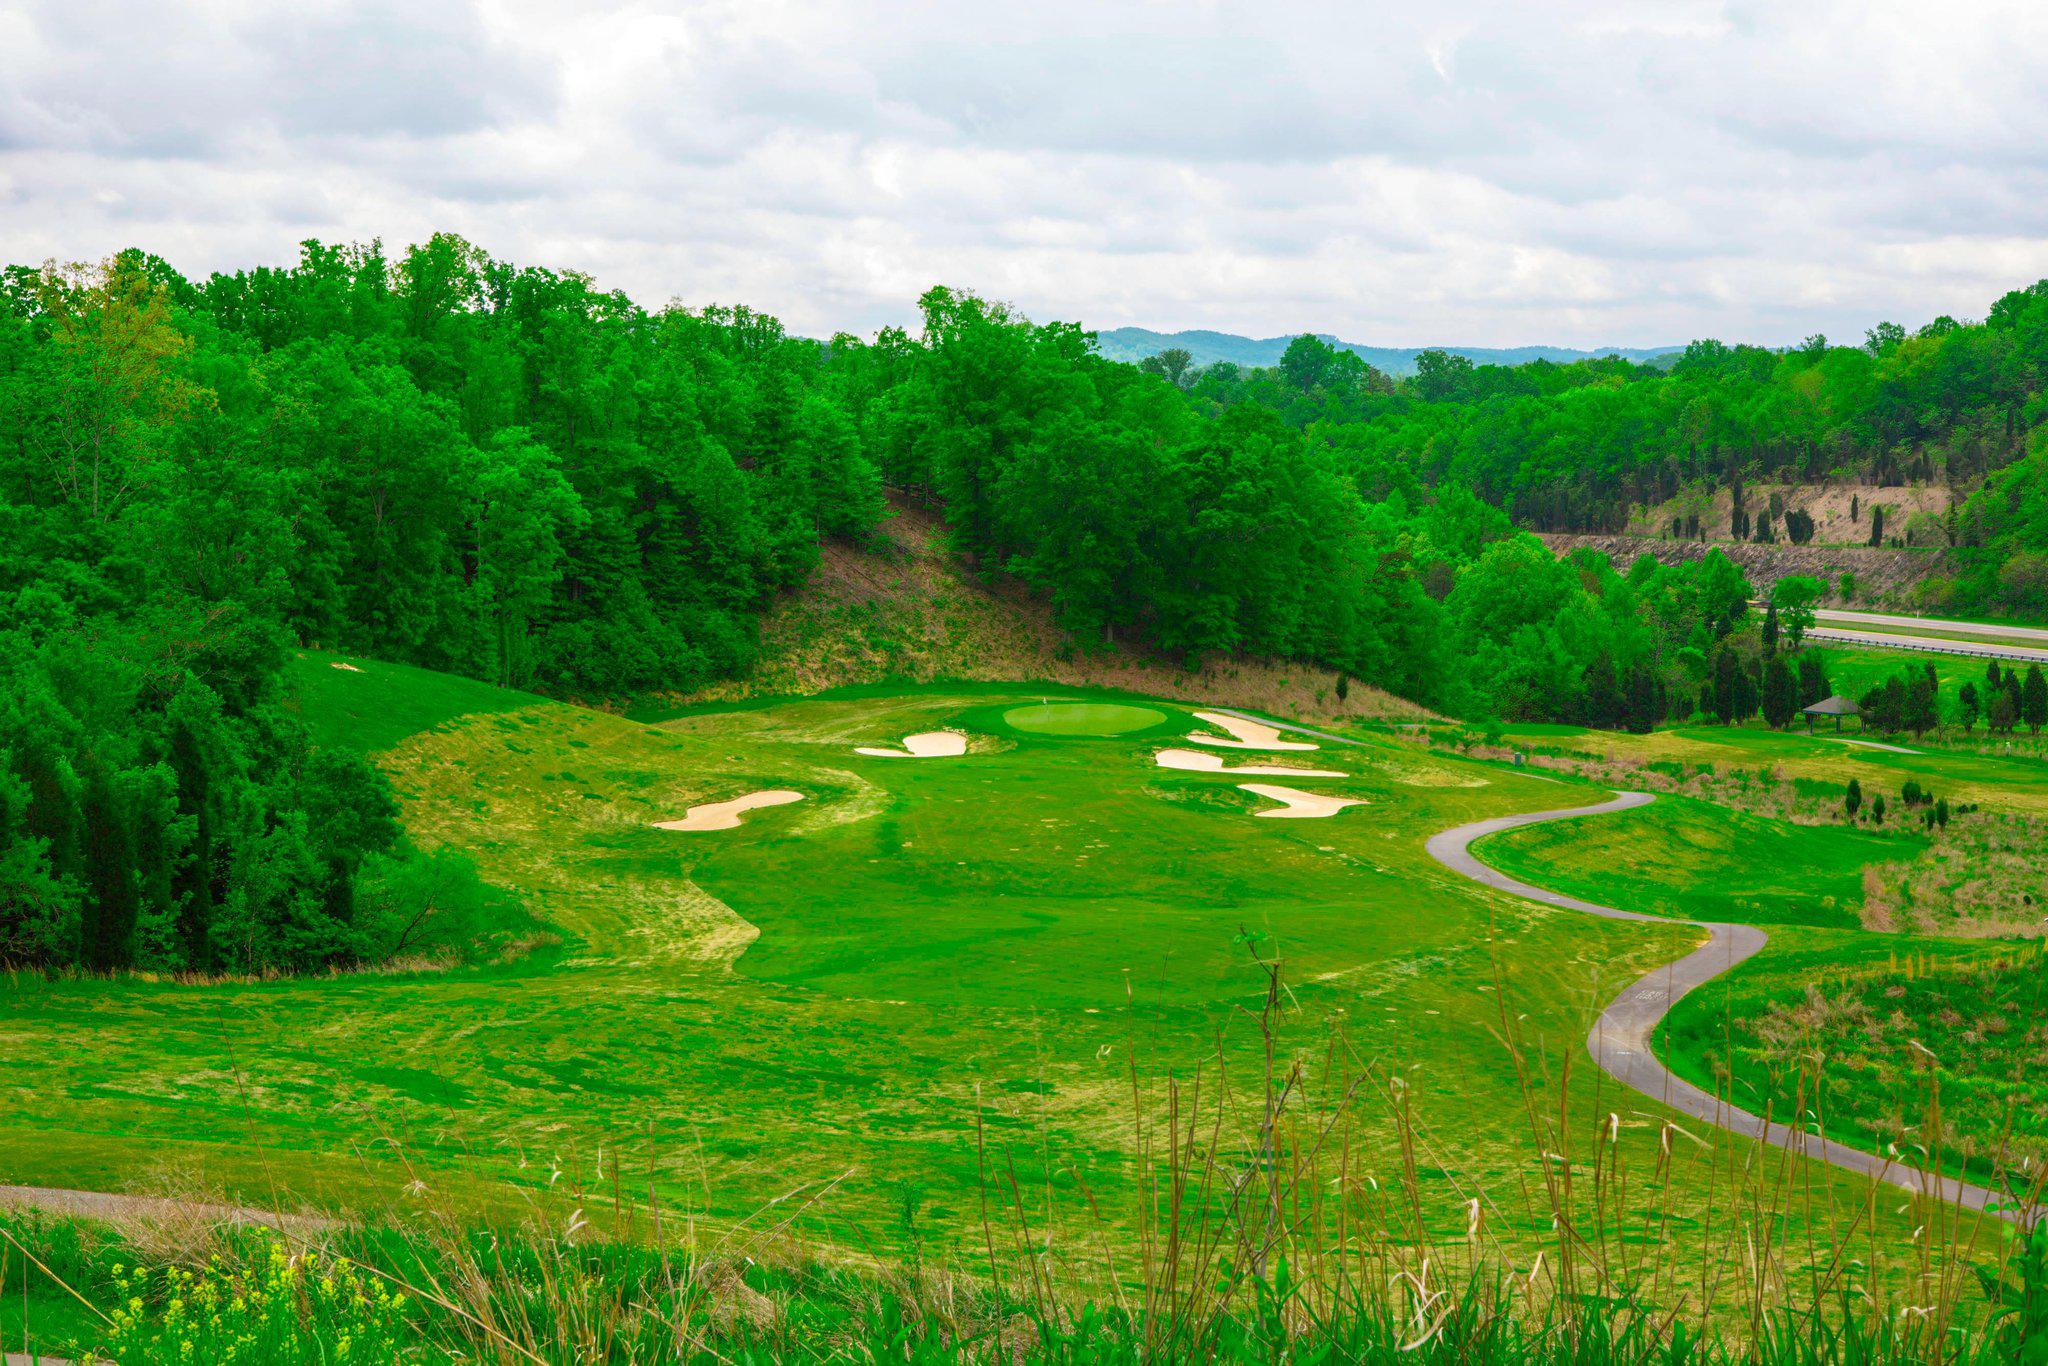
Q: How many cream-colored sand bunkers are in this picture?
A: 5